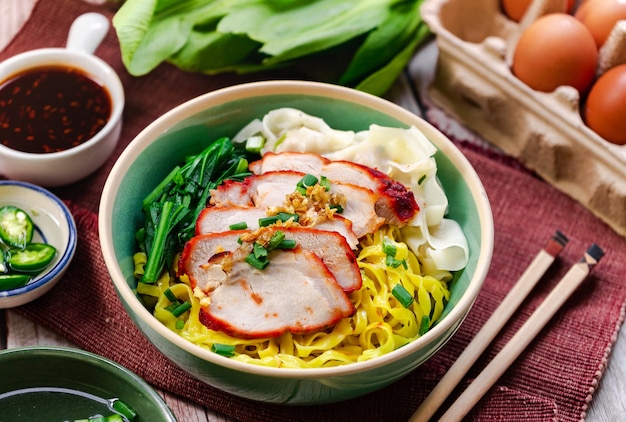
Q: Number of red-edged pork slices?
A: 5